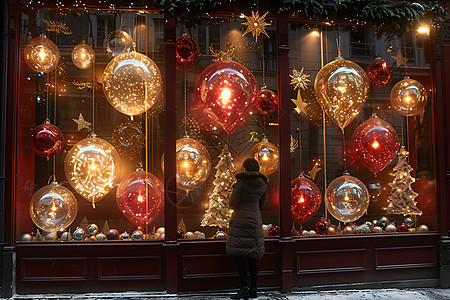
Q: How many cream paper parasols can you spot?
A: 0